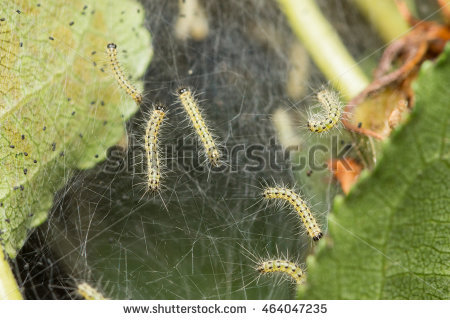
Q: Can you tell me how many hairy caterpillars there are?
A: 7